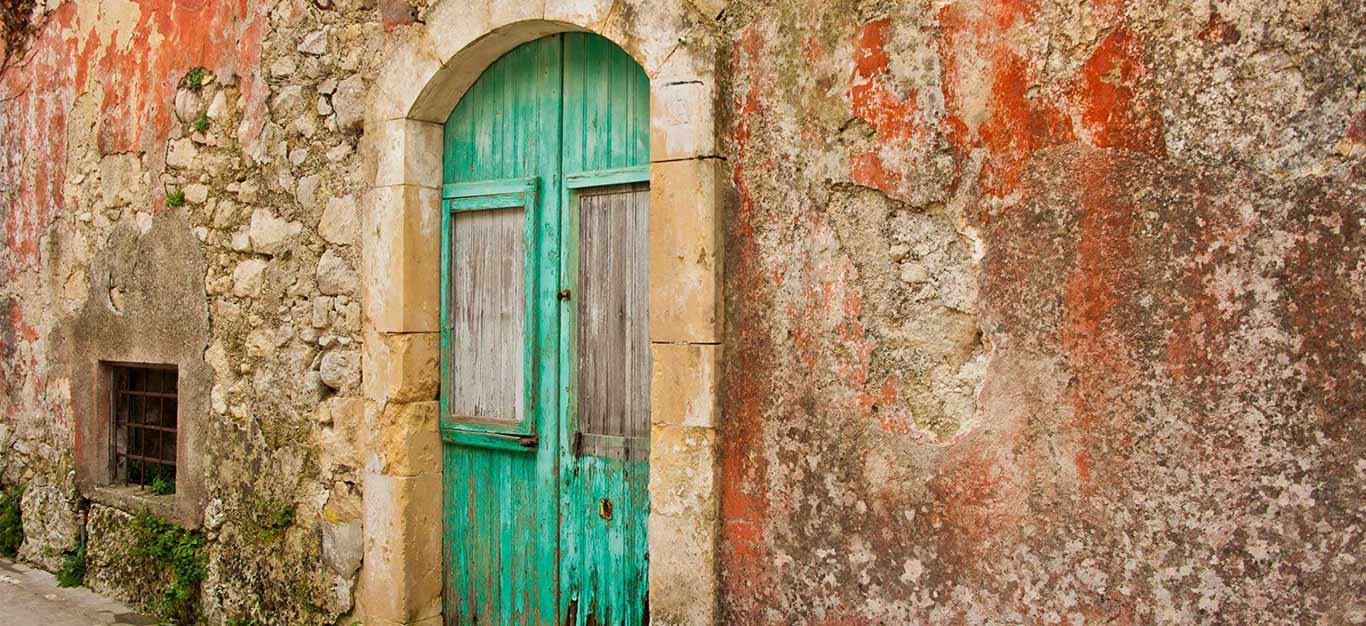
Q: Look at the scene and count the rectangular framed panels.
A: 2